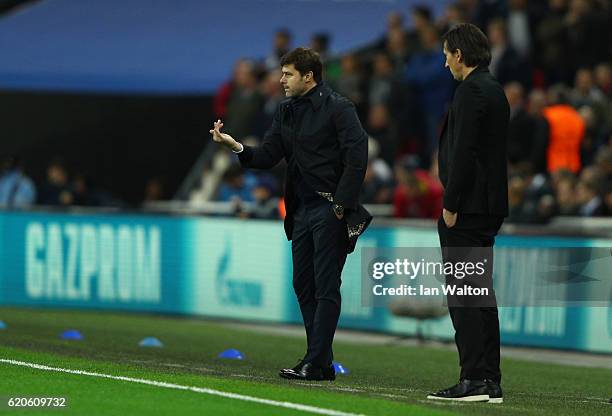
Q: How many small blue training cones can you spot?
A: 5